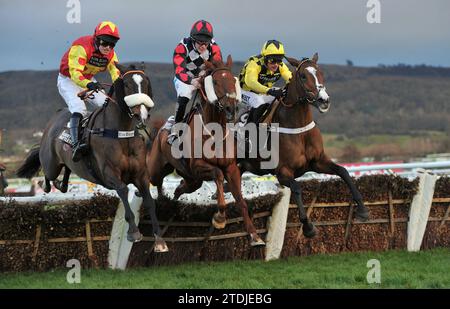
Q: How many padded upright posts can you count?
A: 3